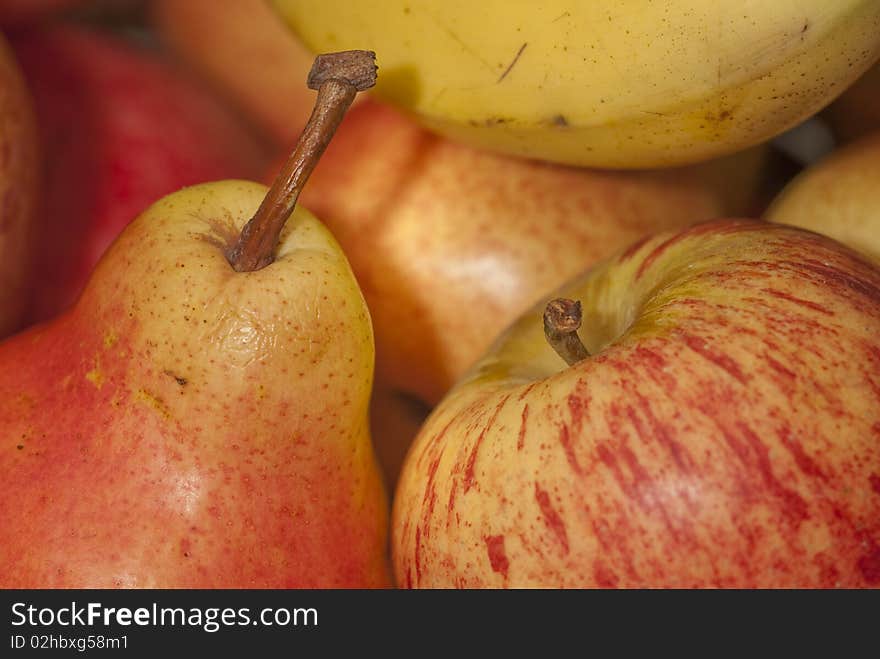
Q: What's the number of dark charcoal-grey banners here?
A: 1